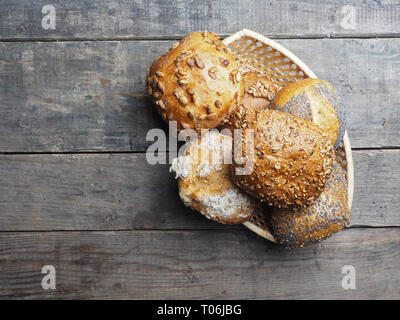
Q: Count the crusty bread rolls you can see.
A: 6